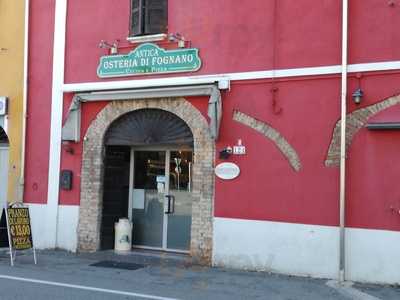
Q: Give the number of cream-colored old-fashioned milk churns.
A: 1